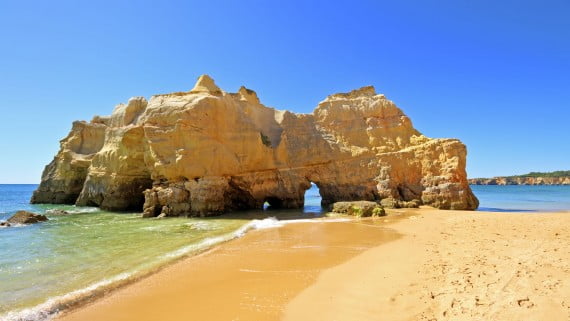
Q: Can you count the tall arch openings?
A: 1